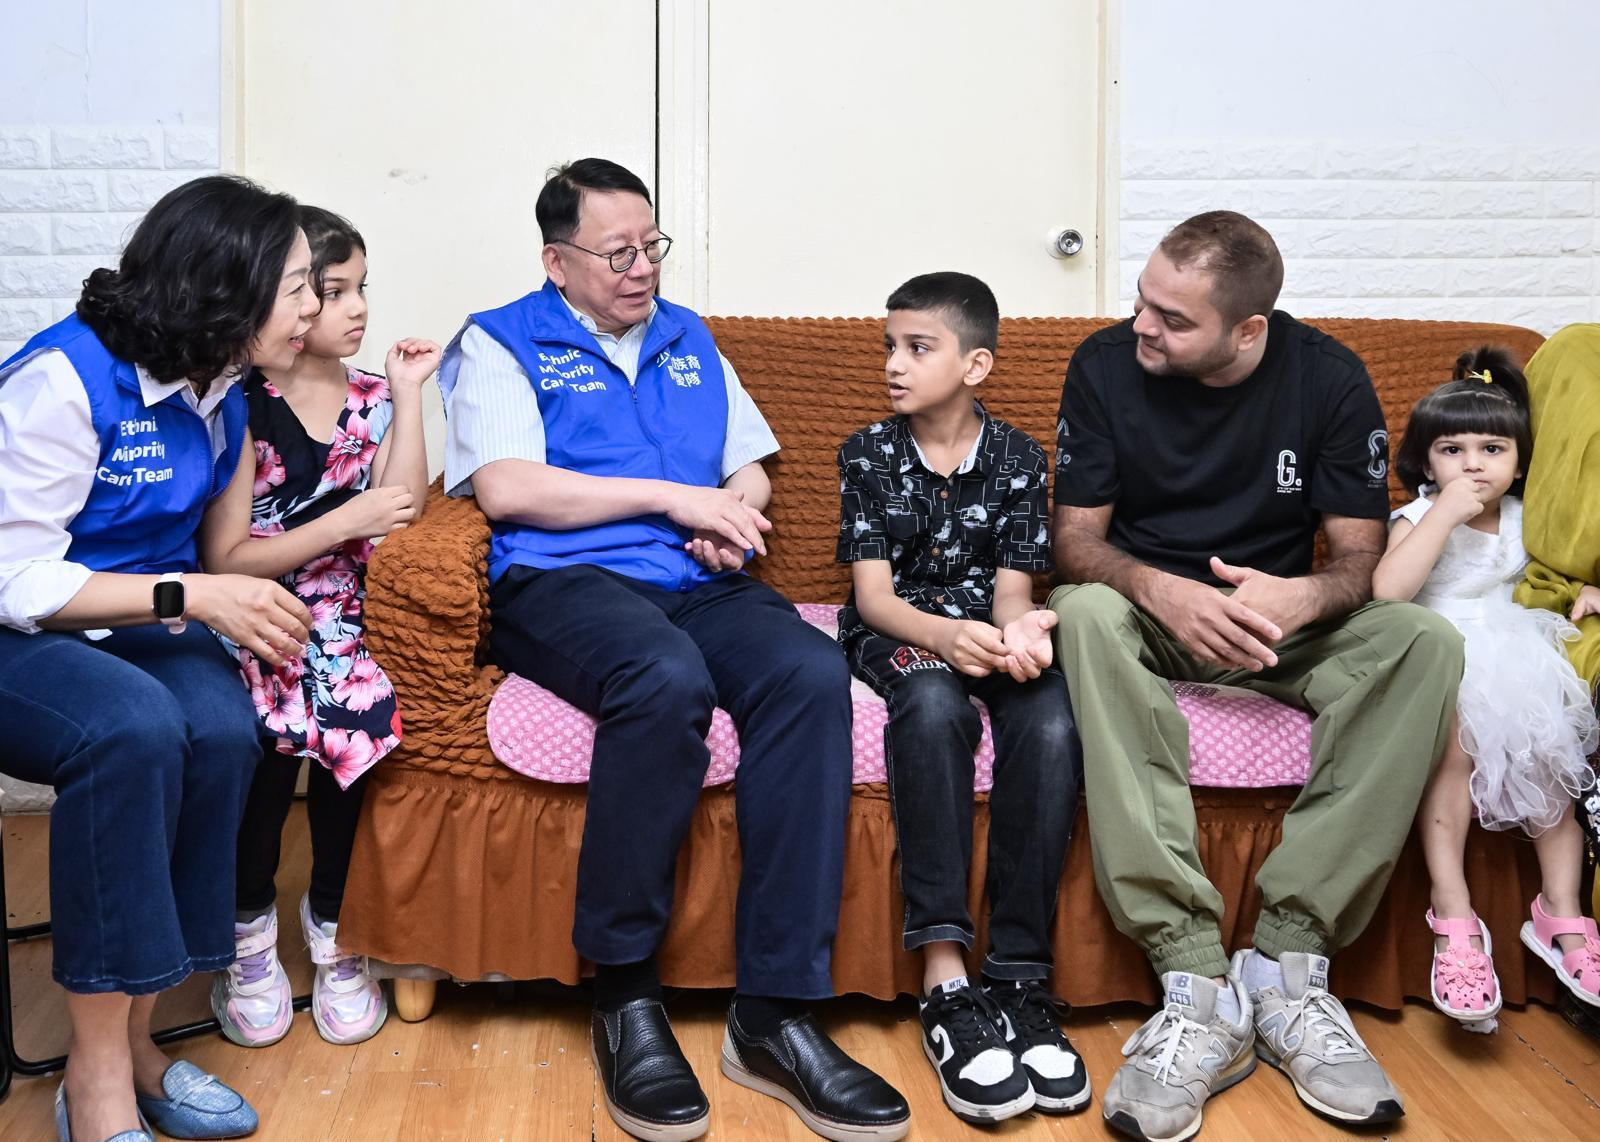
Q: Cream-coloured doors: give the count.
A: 2